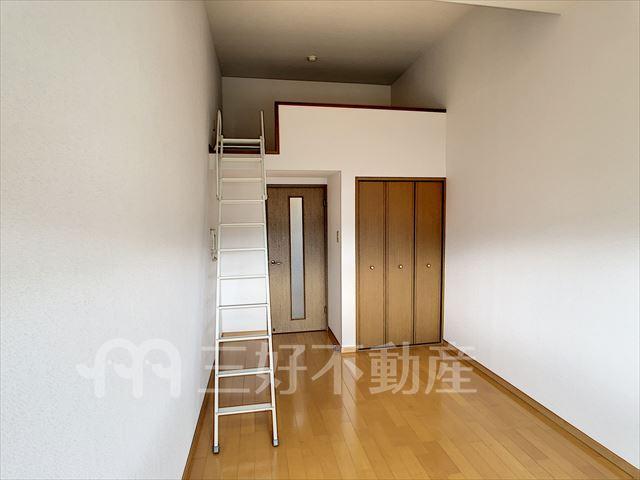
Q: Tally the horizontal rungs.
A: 11